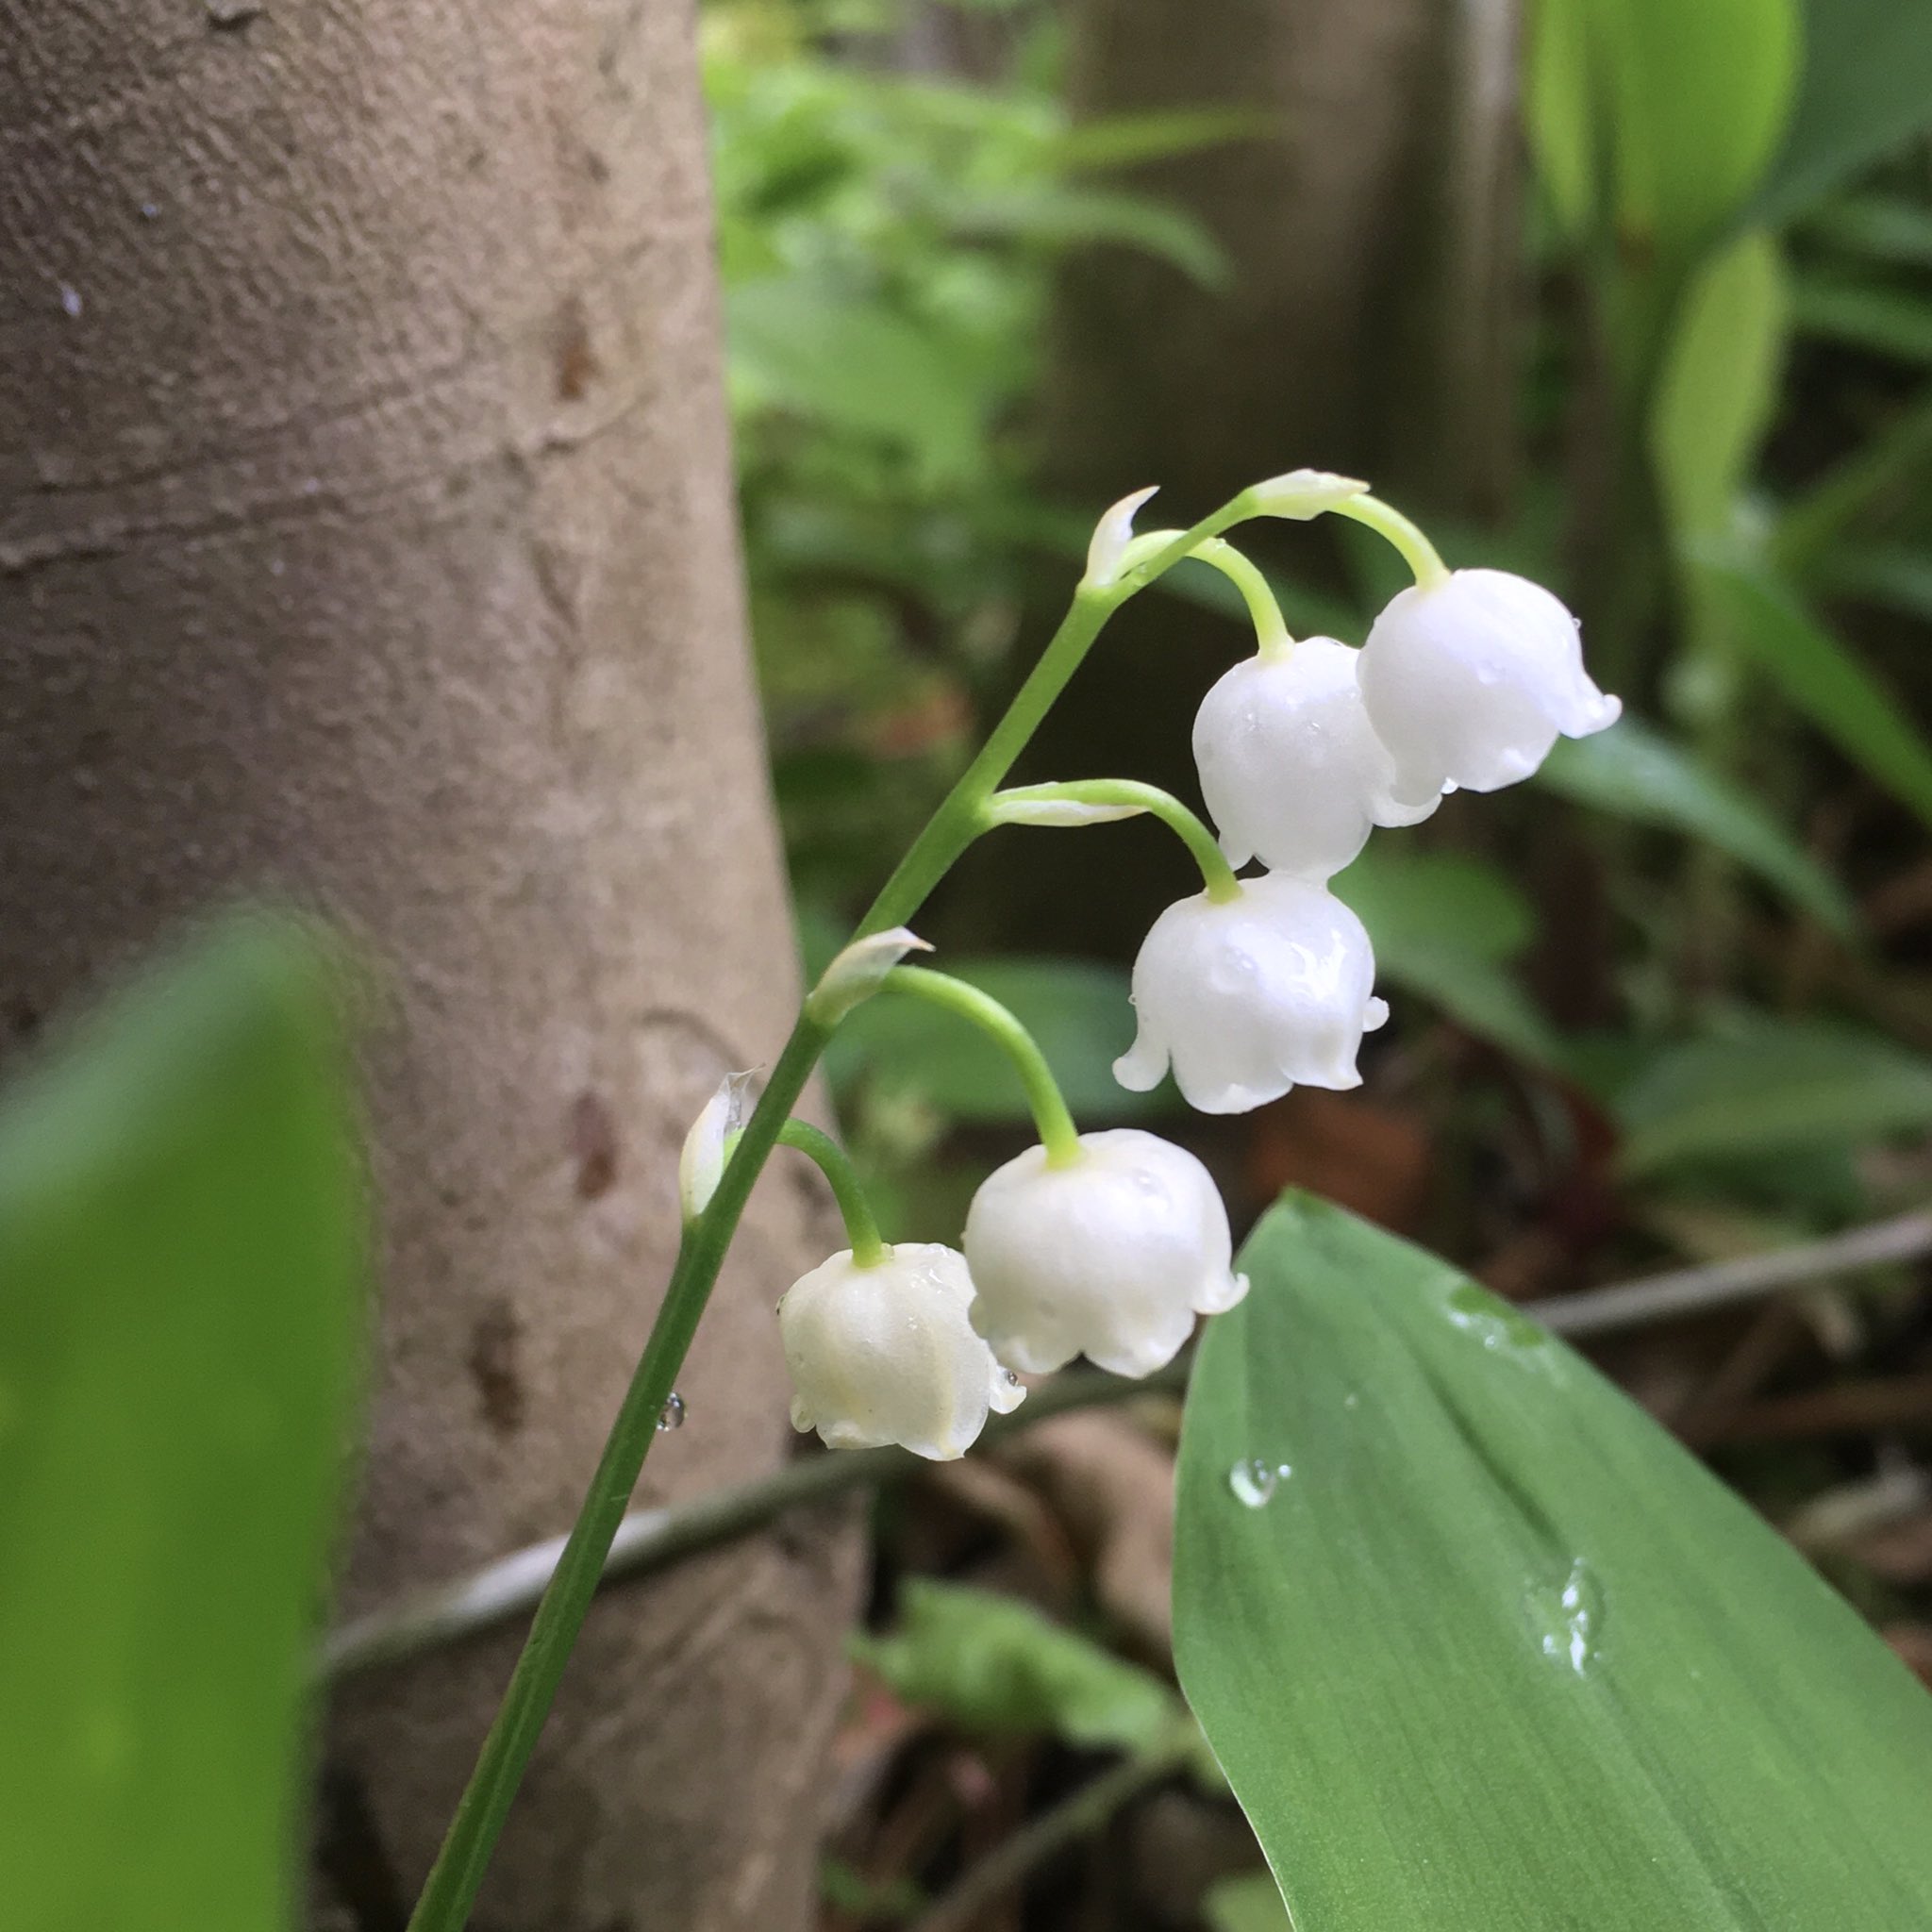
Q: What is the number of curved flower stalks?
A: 5